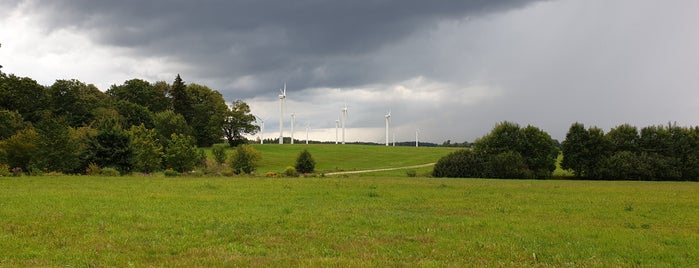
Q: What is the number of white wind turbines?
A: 9